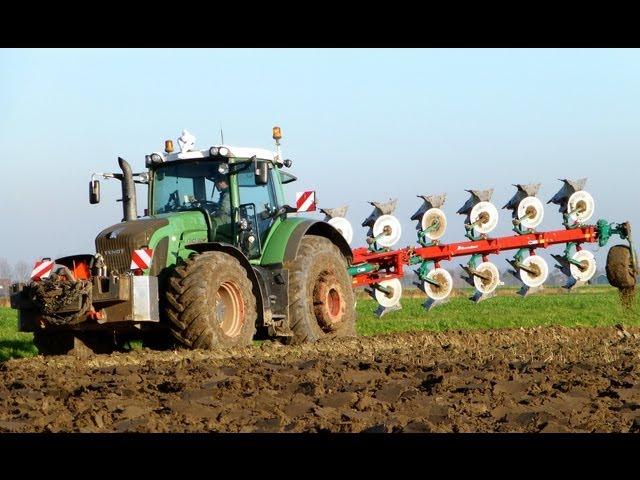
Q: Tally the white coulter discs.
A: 11